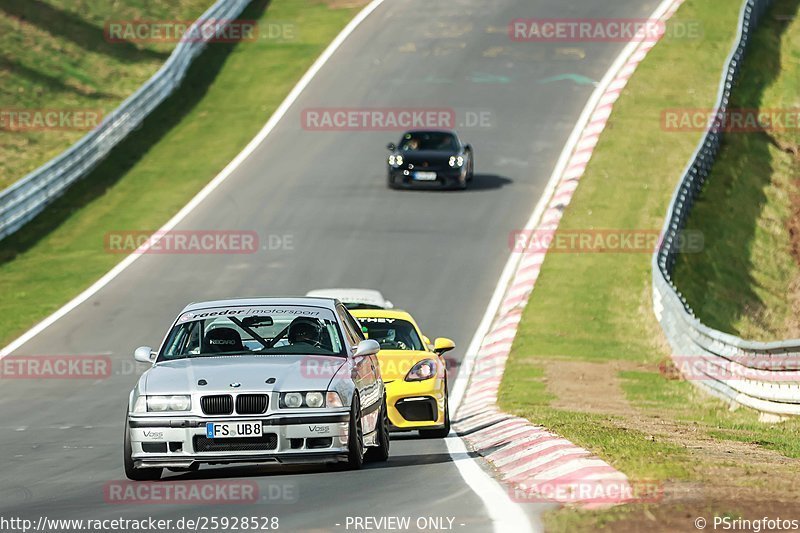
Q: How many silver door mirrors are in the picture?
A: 2